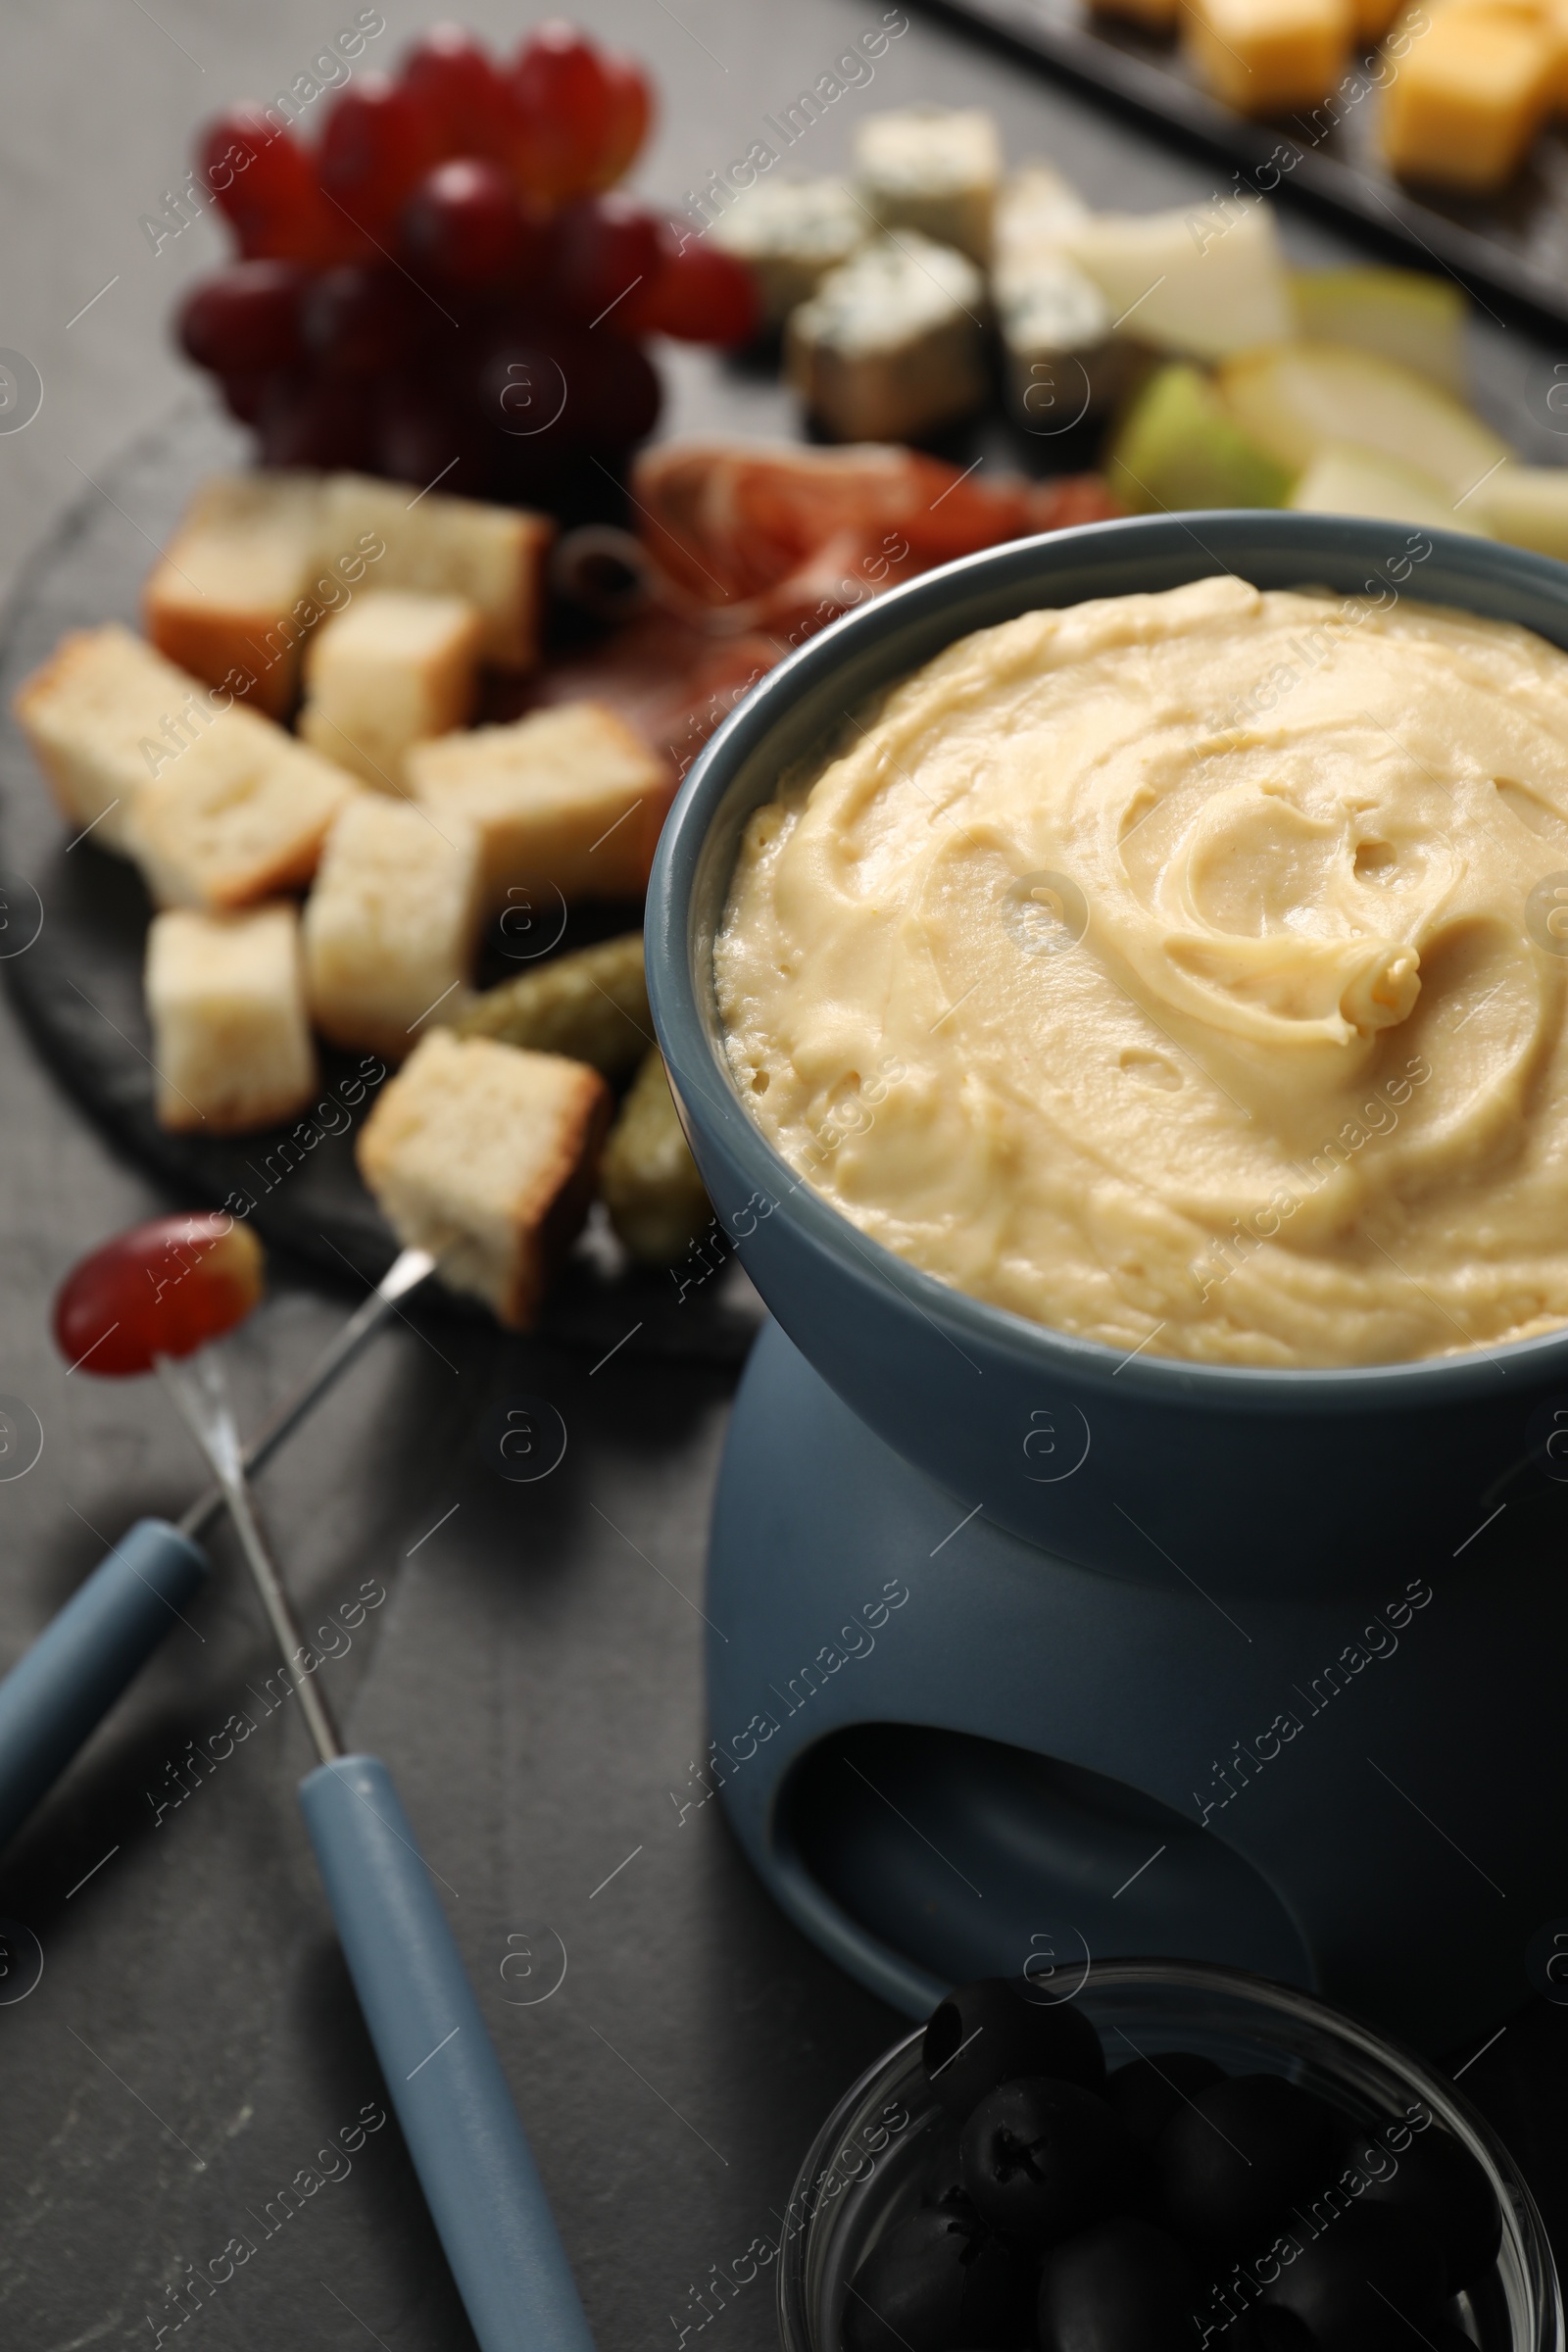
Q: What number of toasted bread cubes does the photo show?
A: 9